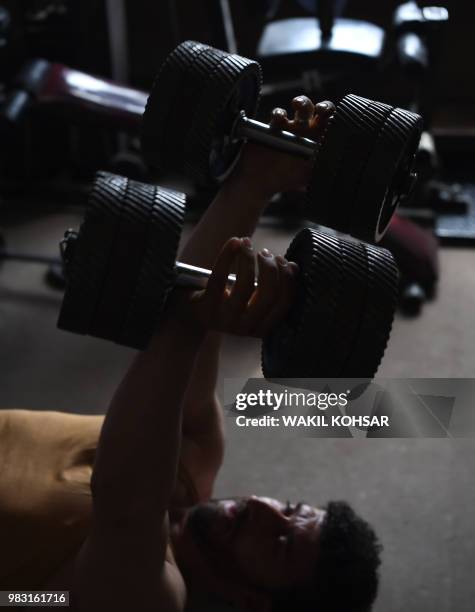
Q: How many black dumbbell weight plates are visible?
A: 12